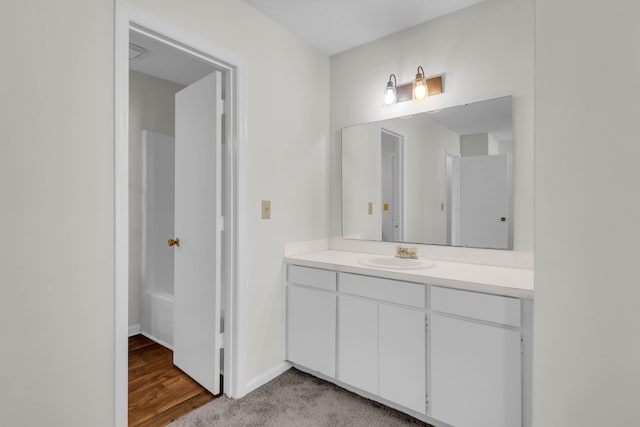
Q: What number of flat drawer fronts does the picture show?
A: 3